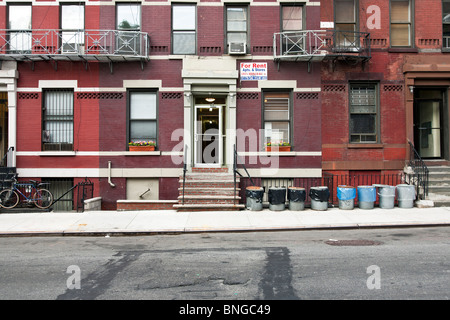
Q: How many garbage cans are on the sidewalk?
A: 8